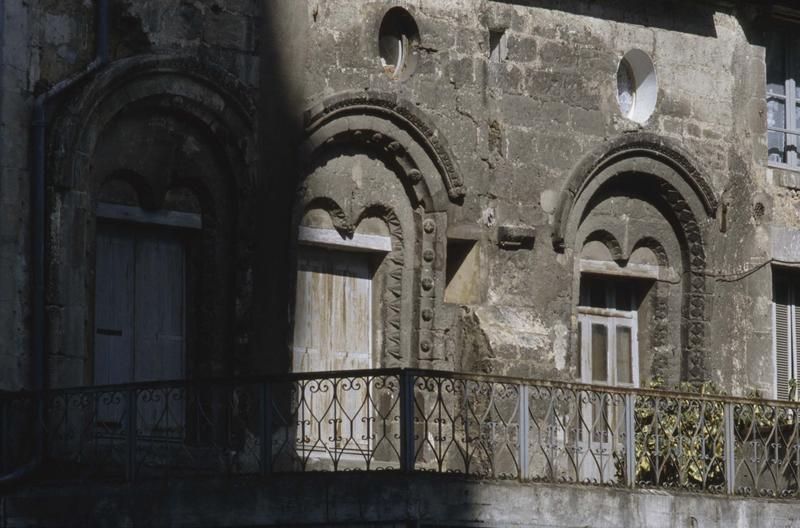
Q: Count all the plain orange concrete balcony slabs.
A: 0